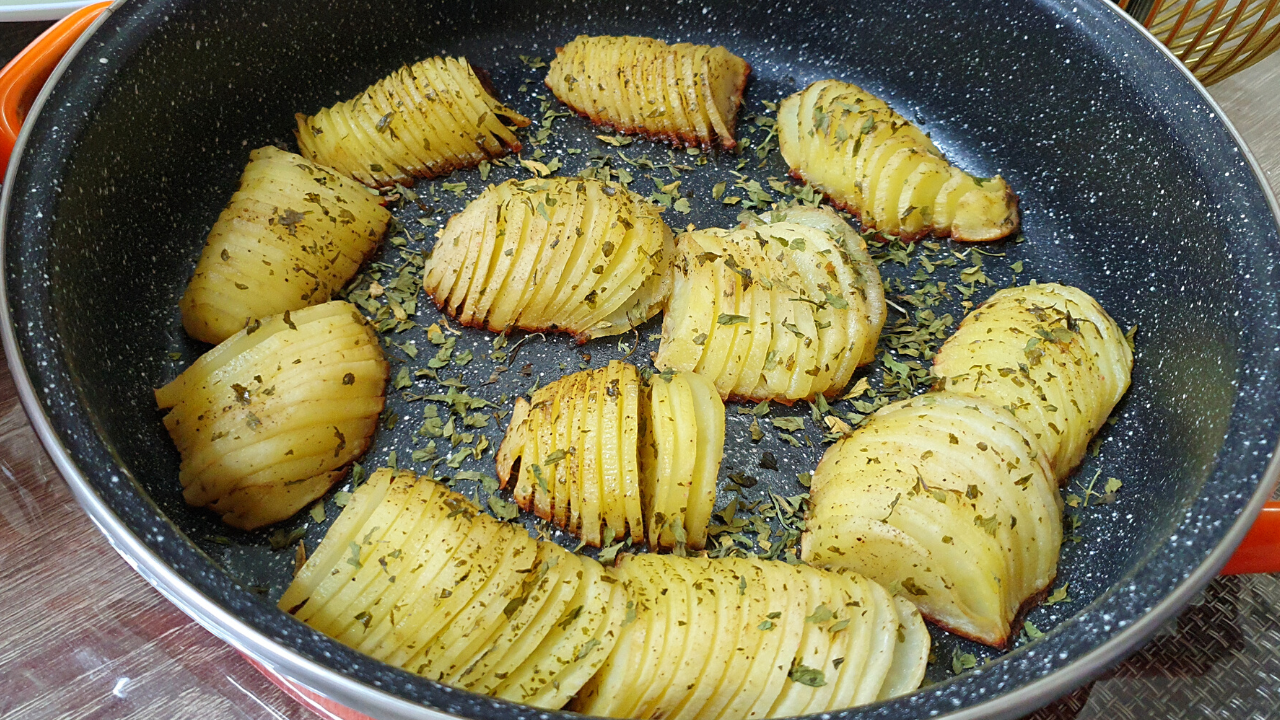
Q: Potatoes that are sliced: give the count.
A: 12